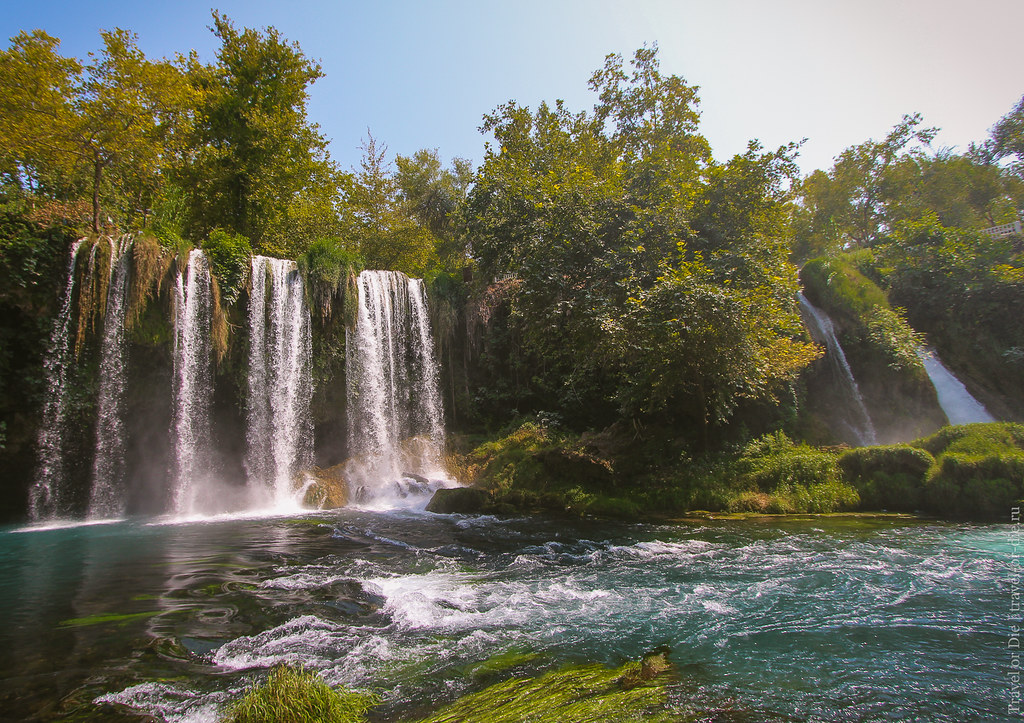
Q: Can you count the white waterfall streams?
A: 7